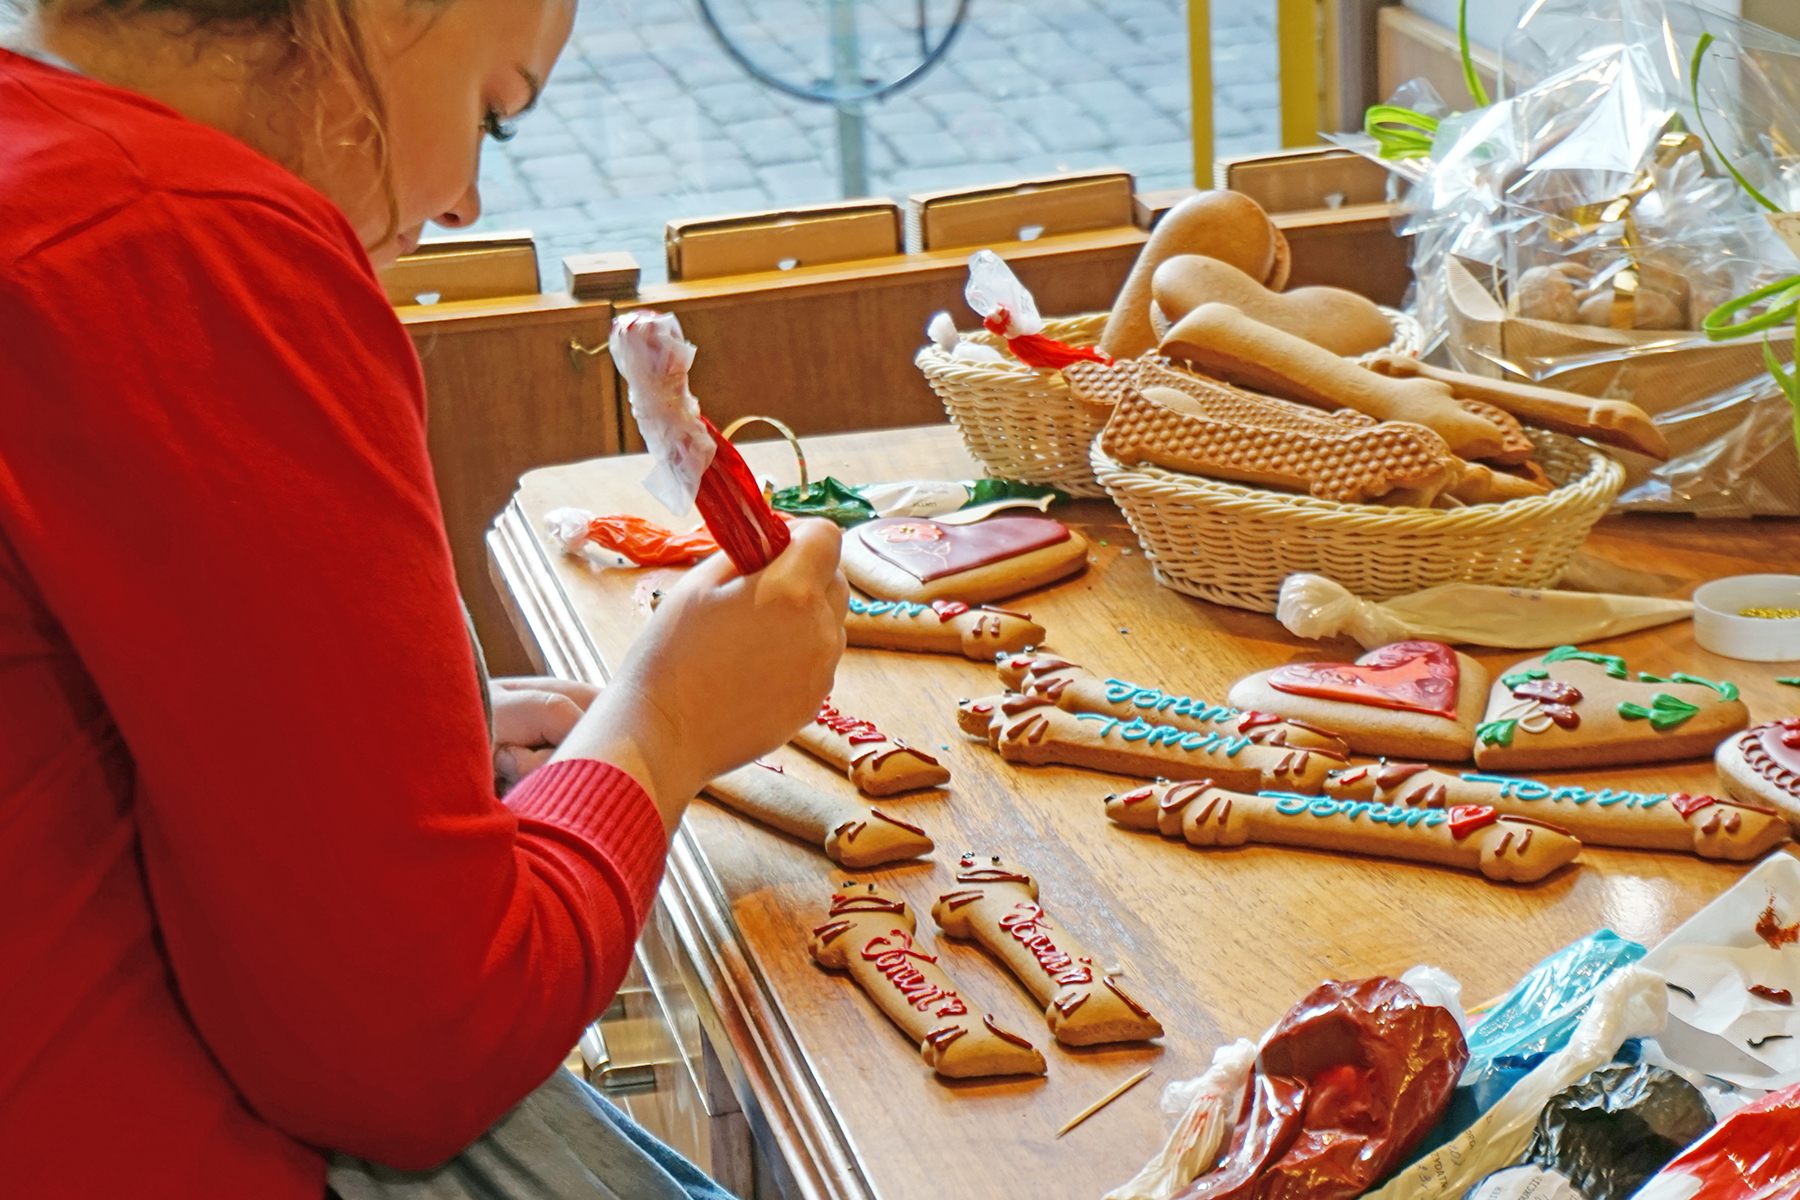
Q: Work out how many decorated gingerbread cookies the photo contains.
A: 13